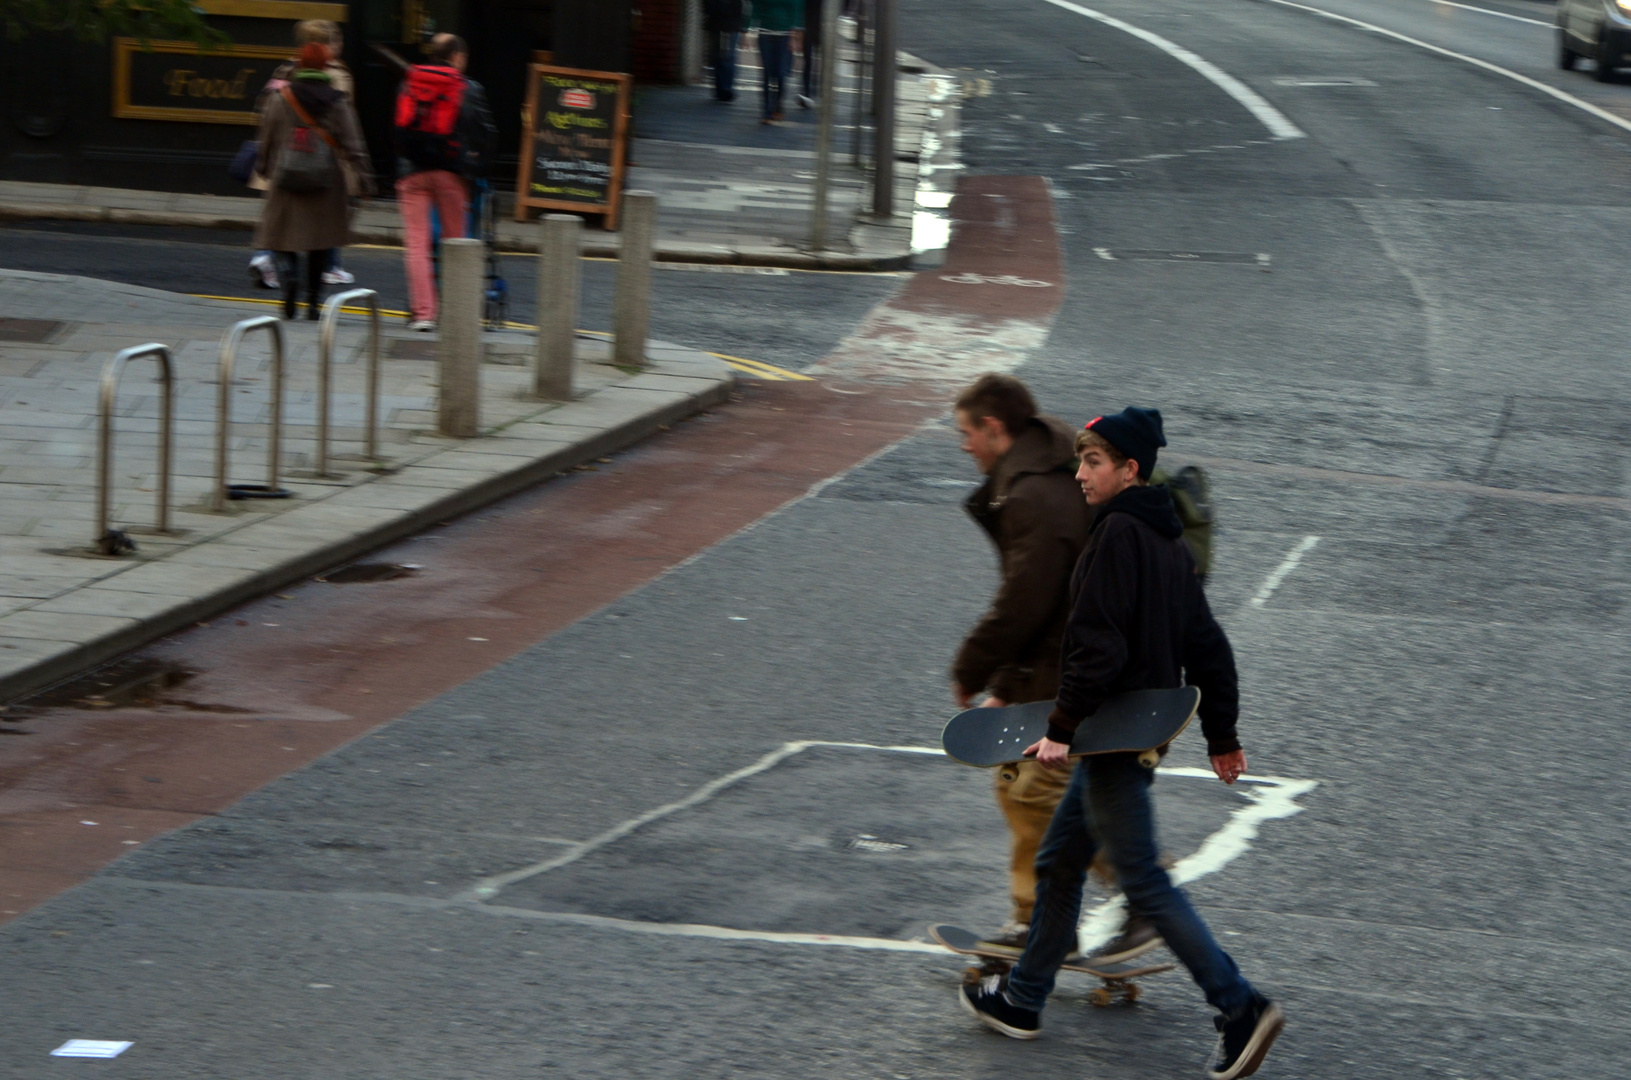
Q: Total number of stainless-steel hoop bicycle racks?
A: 3